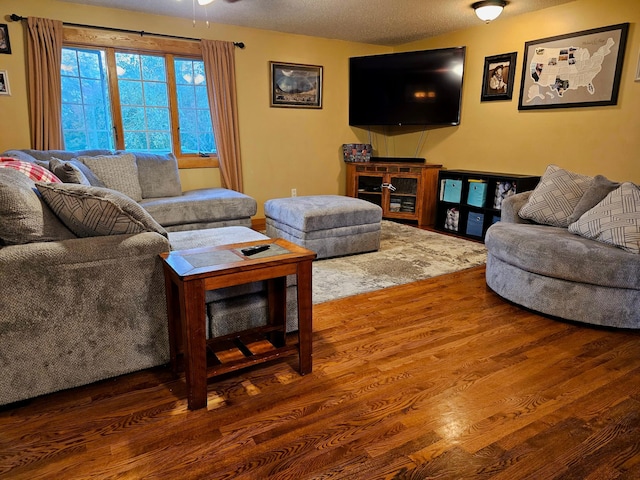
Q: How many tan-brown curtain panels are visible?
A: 2